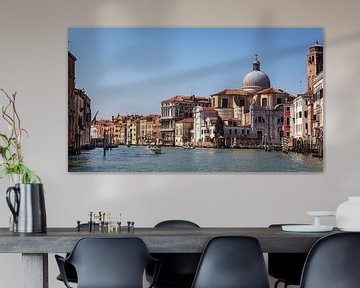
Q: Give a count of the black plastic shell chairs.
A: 6